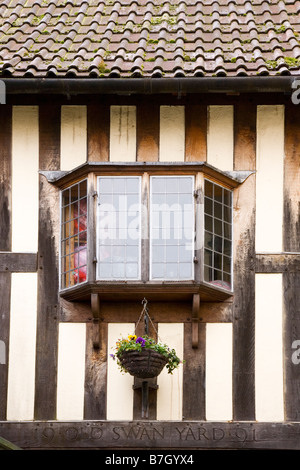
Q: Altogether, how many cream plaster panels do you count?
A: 12